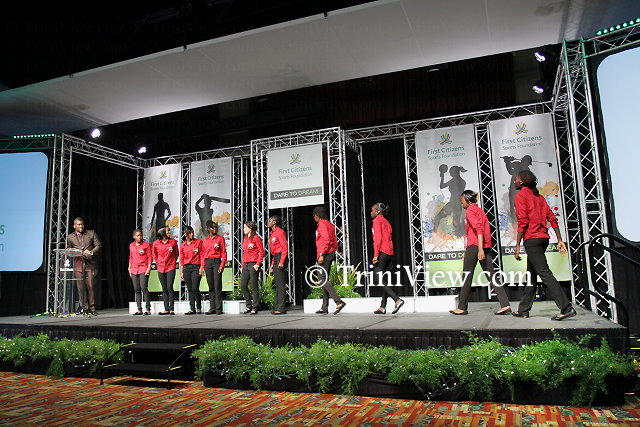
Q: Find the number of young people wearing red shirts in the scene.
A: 10